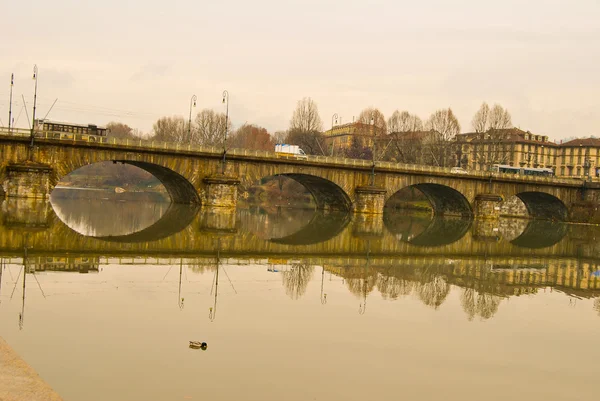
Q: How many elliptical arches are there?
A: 4